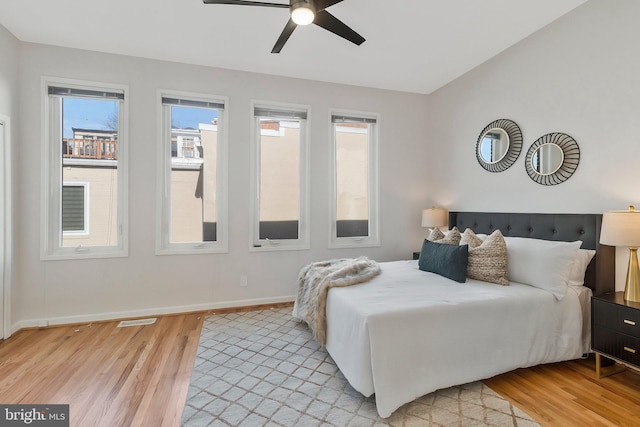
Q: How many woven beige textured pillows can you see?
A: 2